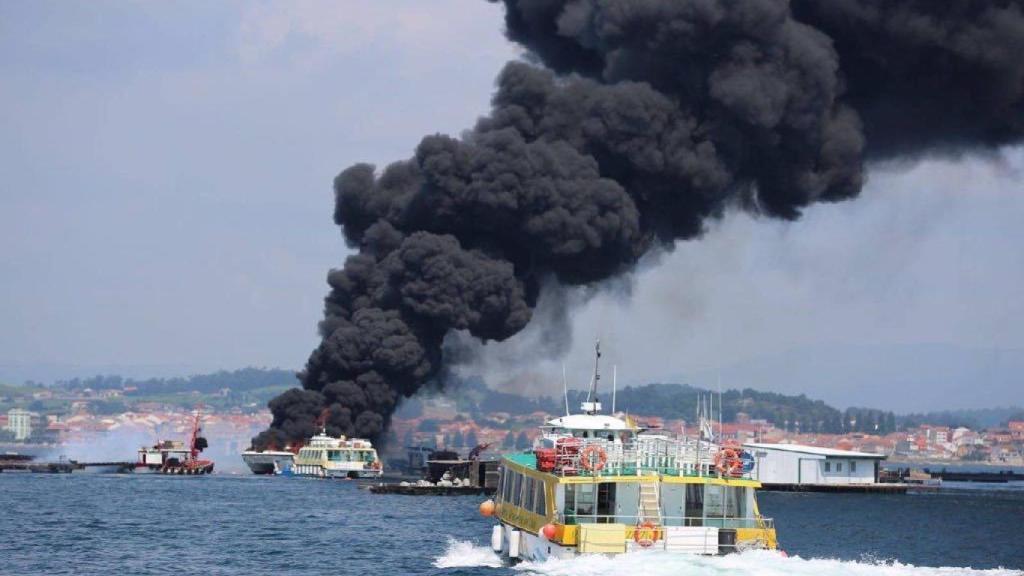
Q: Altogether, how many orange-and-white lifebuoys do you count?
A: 3